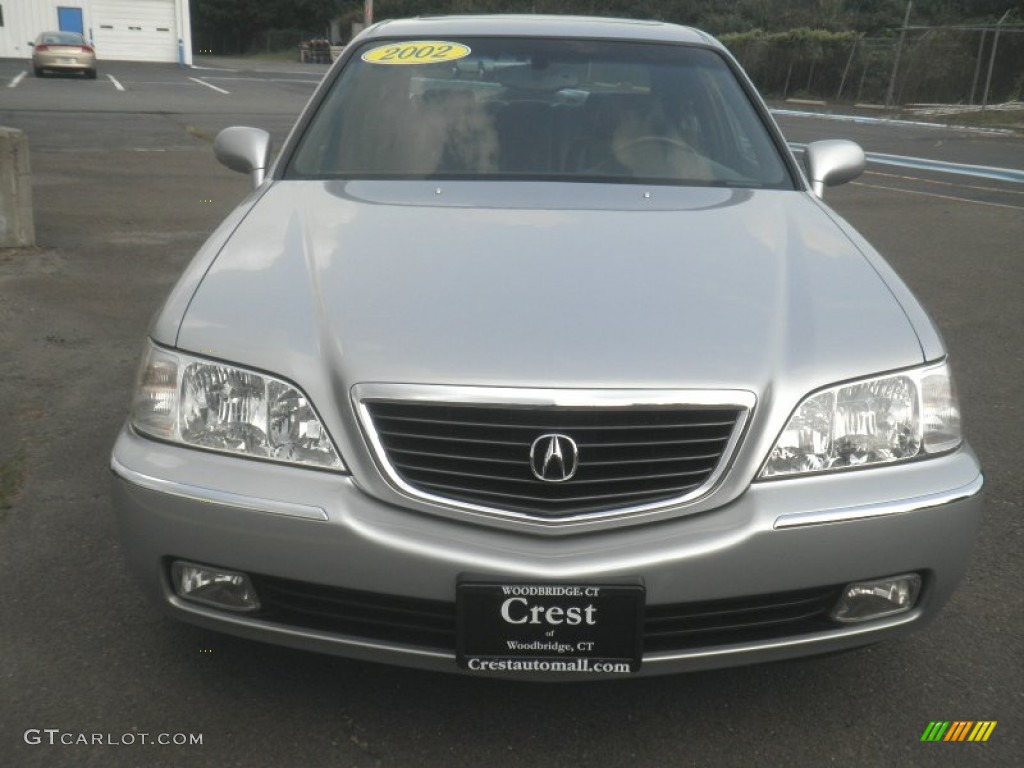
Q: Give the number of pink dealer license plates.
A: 0